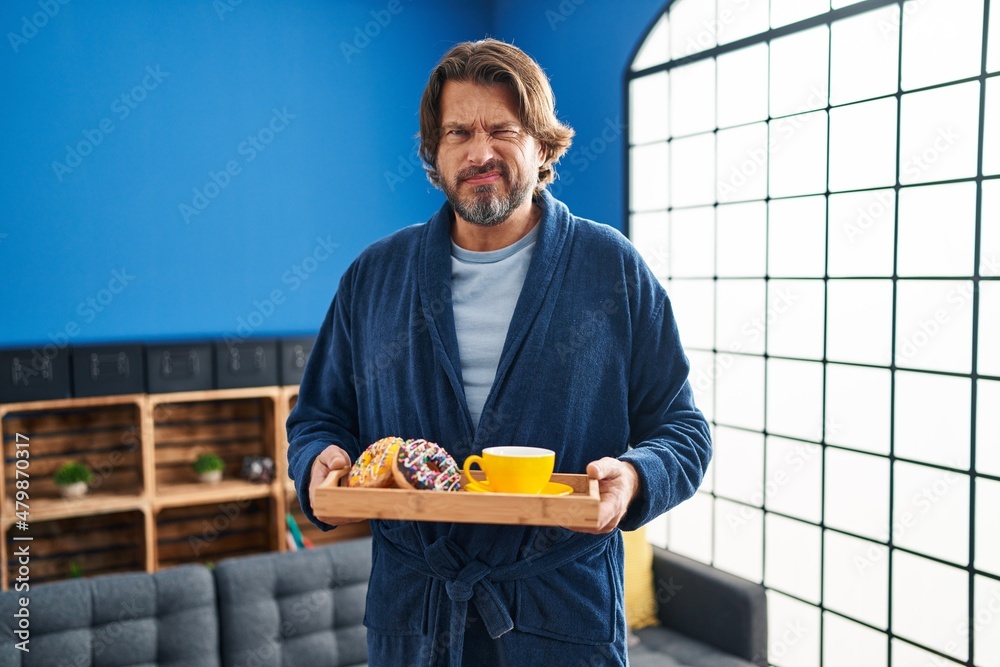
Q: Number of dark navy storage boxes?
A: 5